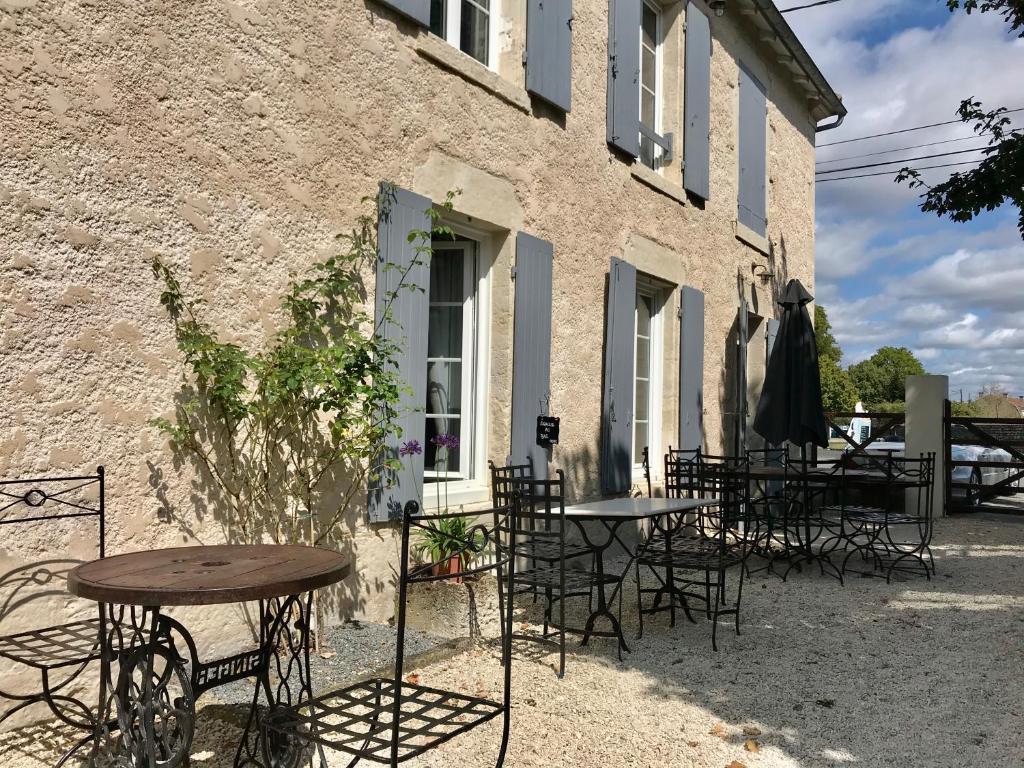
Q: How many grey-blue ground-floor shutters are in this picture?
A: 6